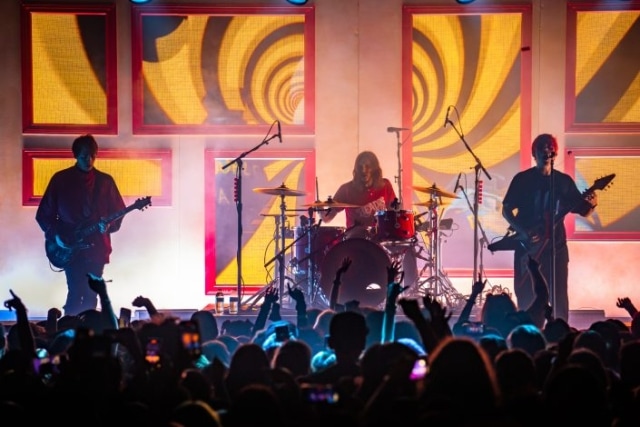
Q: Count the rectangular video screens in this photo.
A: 7